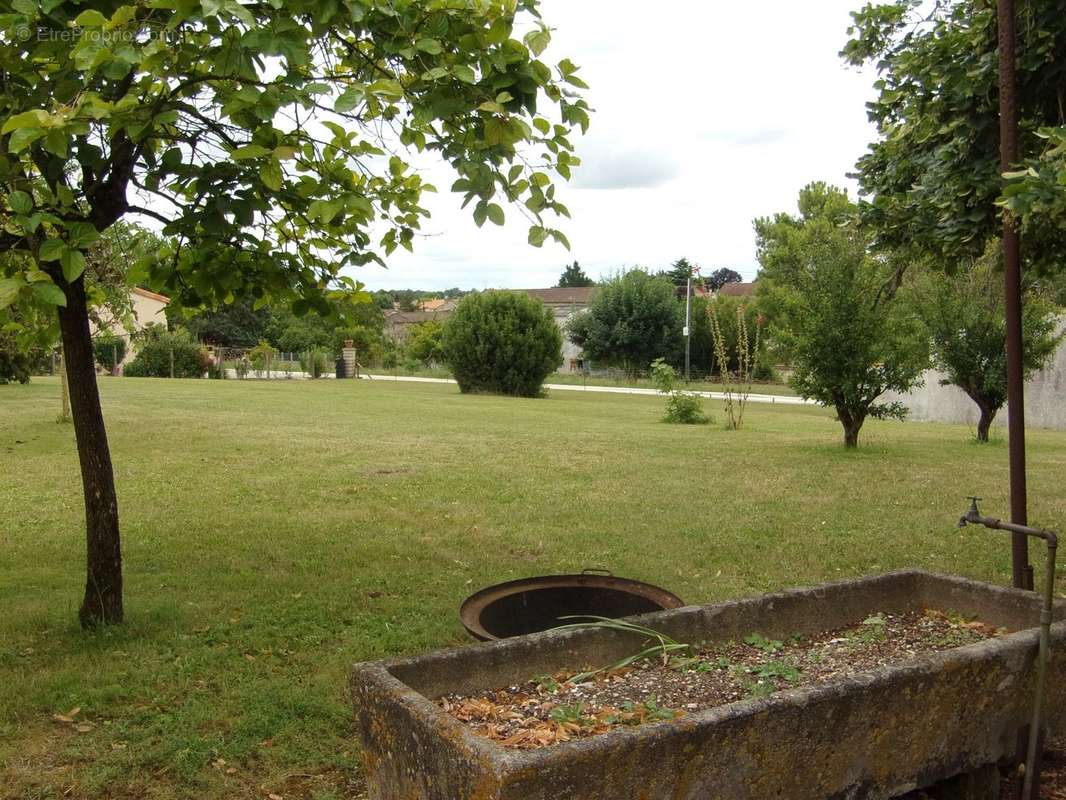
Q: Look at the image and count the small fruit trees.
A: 2